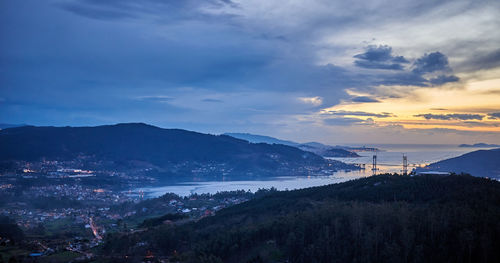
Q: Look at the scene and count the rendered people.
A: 0